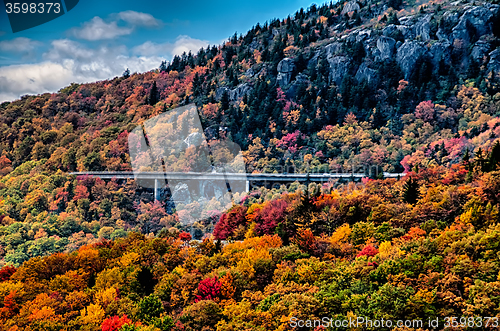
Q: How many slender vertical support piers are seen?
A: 2